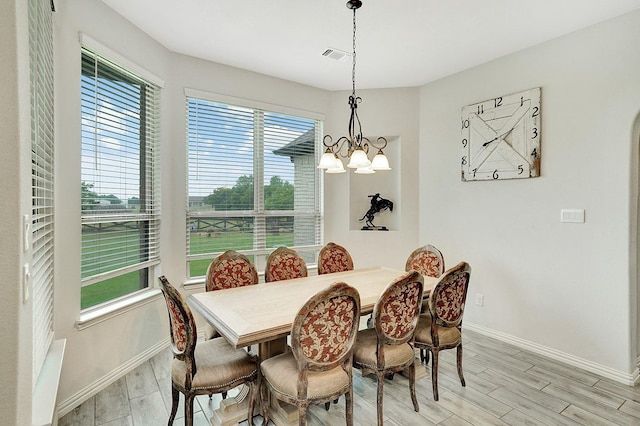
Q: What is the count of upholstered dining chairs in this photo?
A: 8